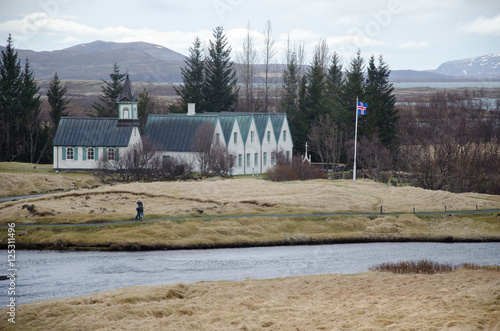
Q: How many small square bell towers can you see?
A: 1